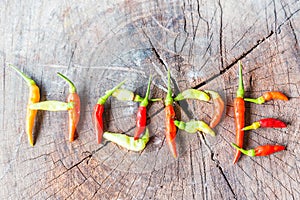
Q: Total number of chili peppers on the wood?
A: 15